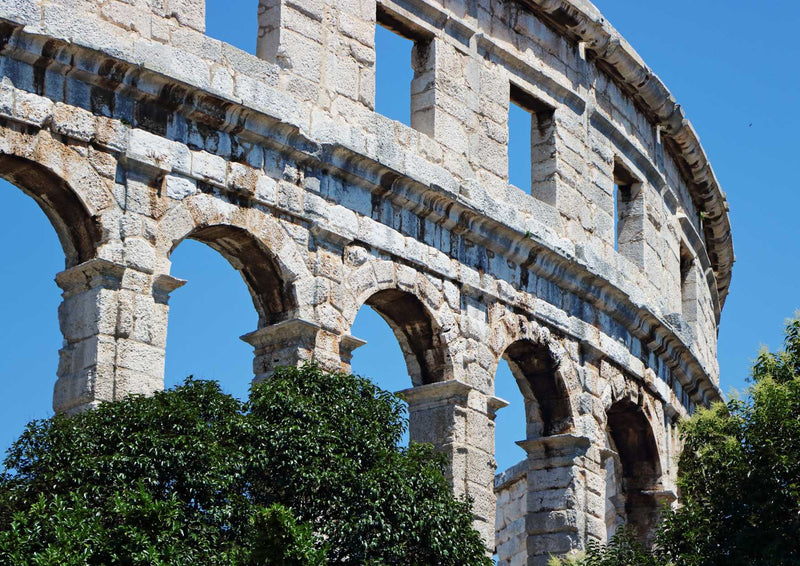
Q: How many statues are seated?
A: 0